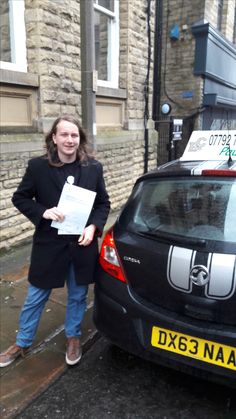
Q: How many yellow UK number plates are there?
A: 1